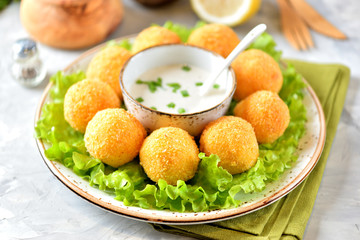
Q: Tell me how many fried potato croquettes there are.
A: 9